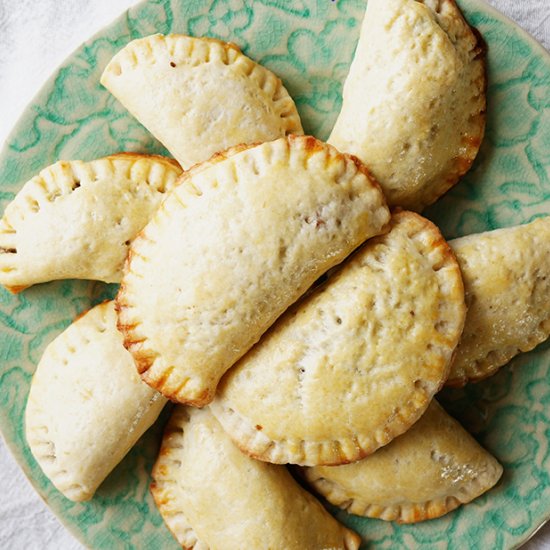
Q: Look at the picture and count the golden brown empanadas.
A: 9